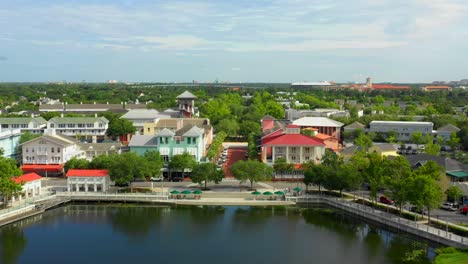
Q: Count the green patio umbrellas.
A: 7